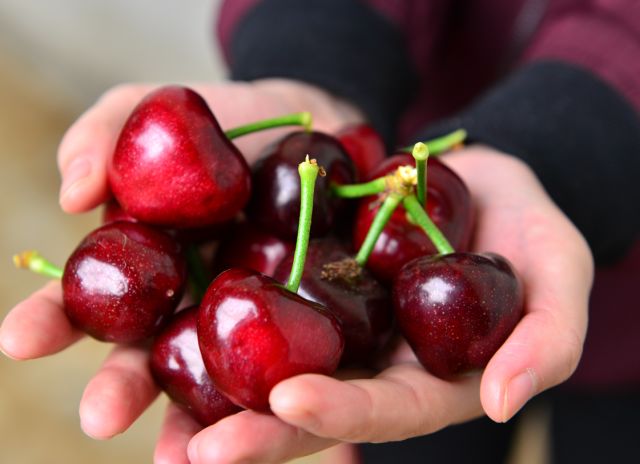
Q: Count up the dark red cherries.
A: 11